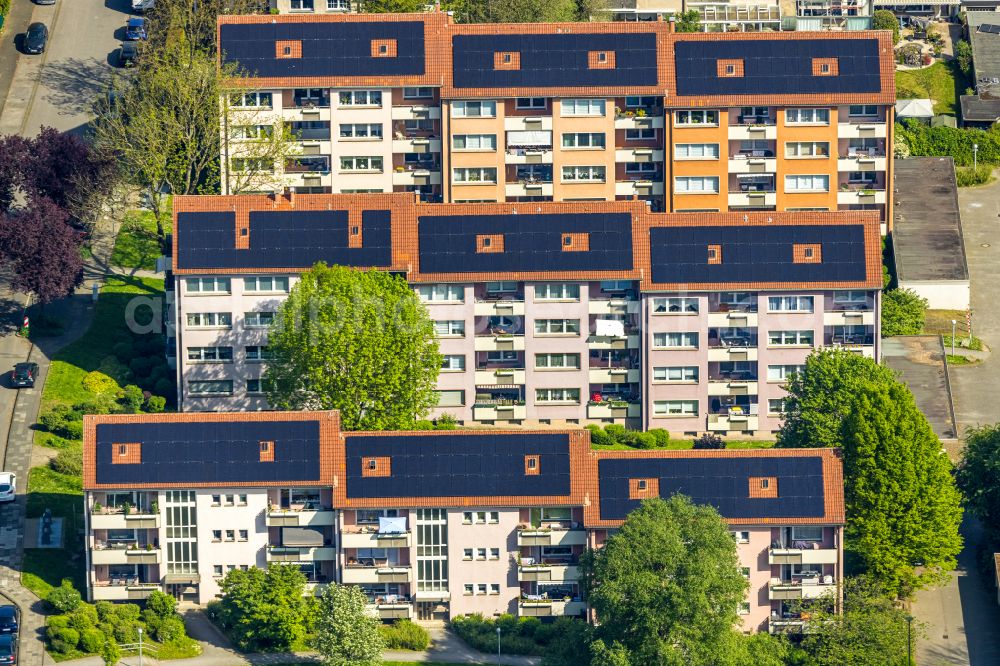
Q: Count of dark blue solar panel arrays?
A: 9